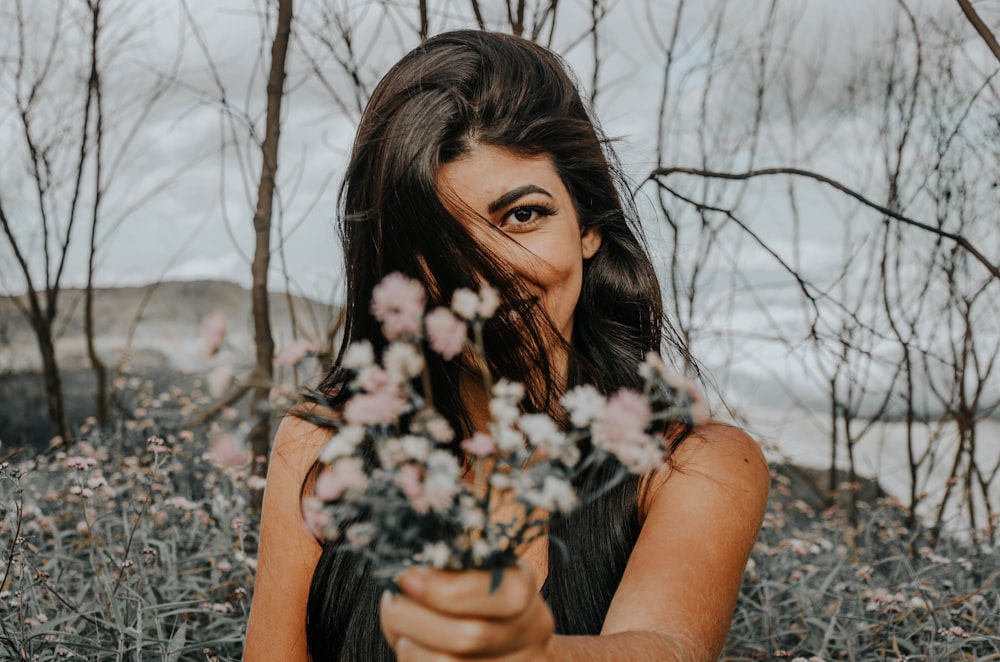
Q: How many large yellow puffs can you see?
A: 0